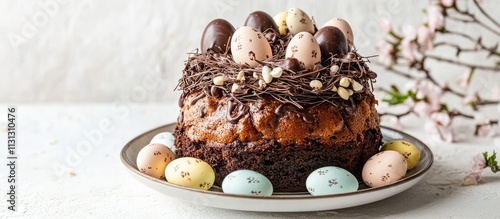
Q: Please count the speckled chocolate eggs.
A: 12